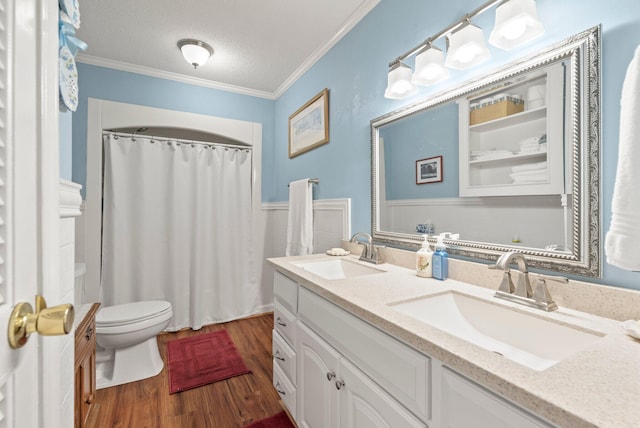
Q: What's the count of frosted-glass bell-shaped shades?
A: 4